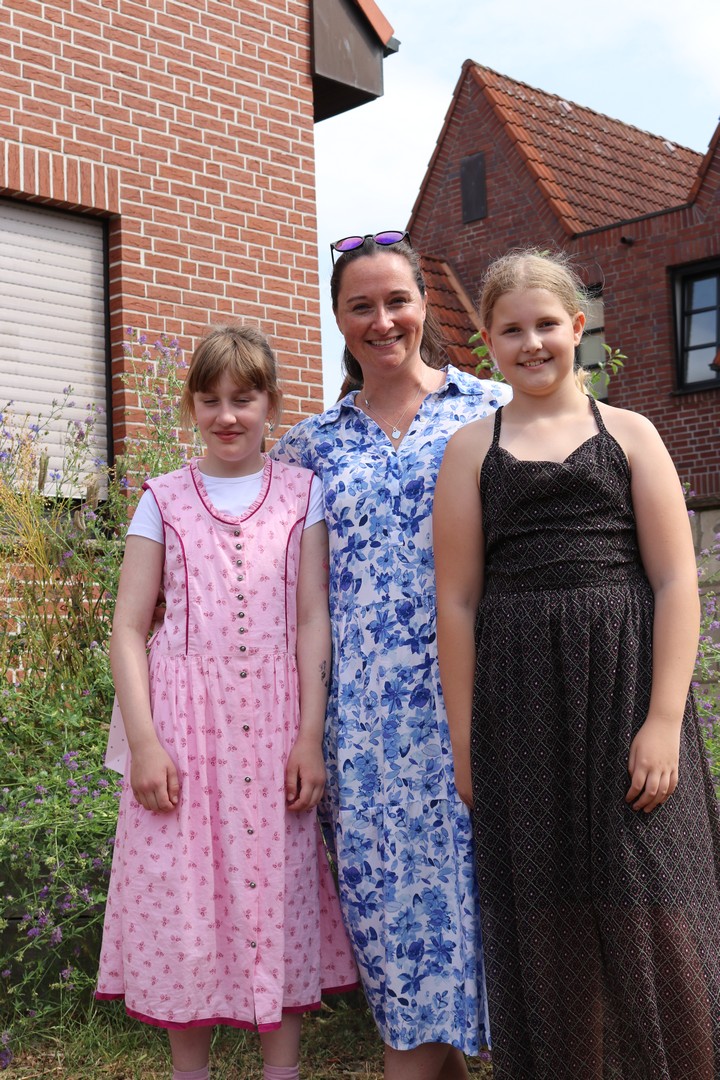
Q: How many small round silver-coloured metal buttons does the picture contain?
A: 14